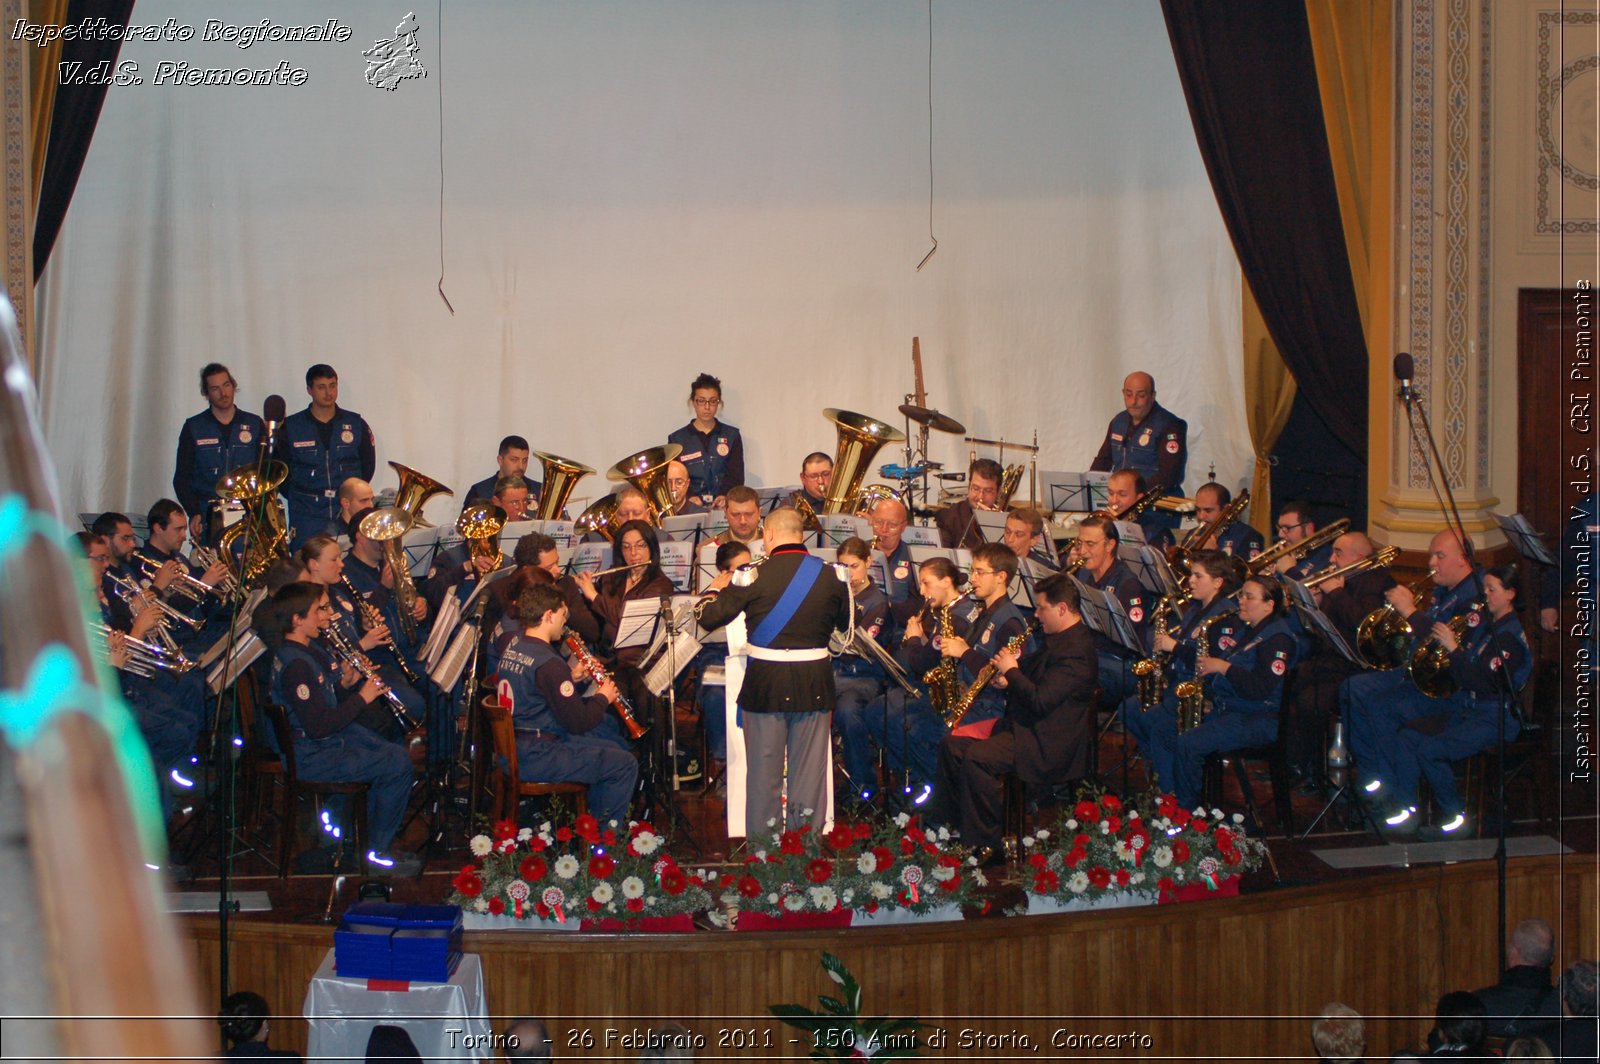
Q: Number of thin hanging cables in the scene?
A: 2